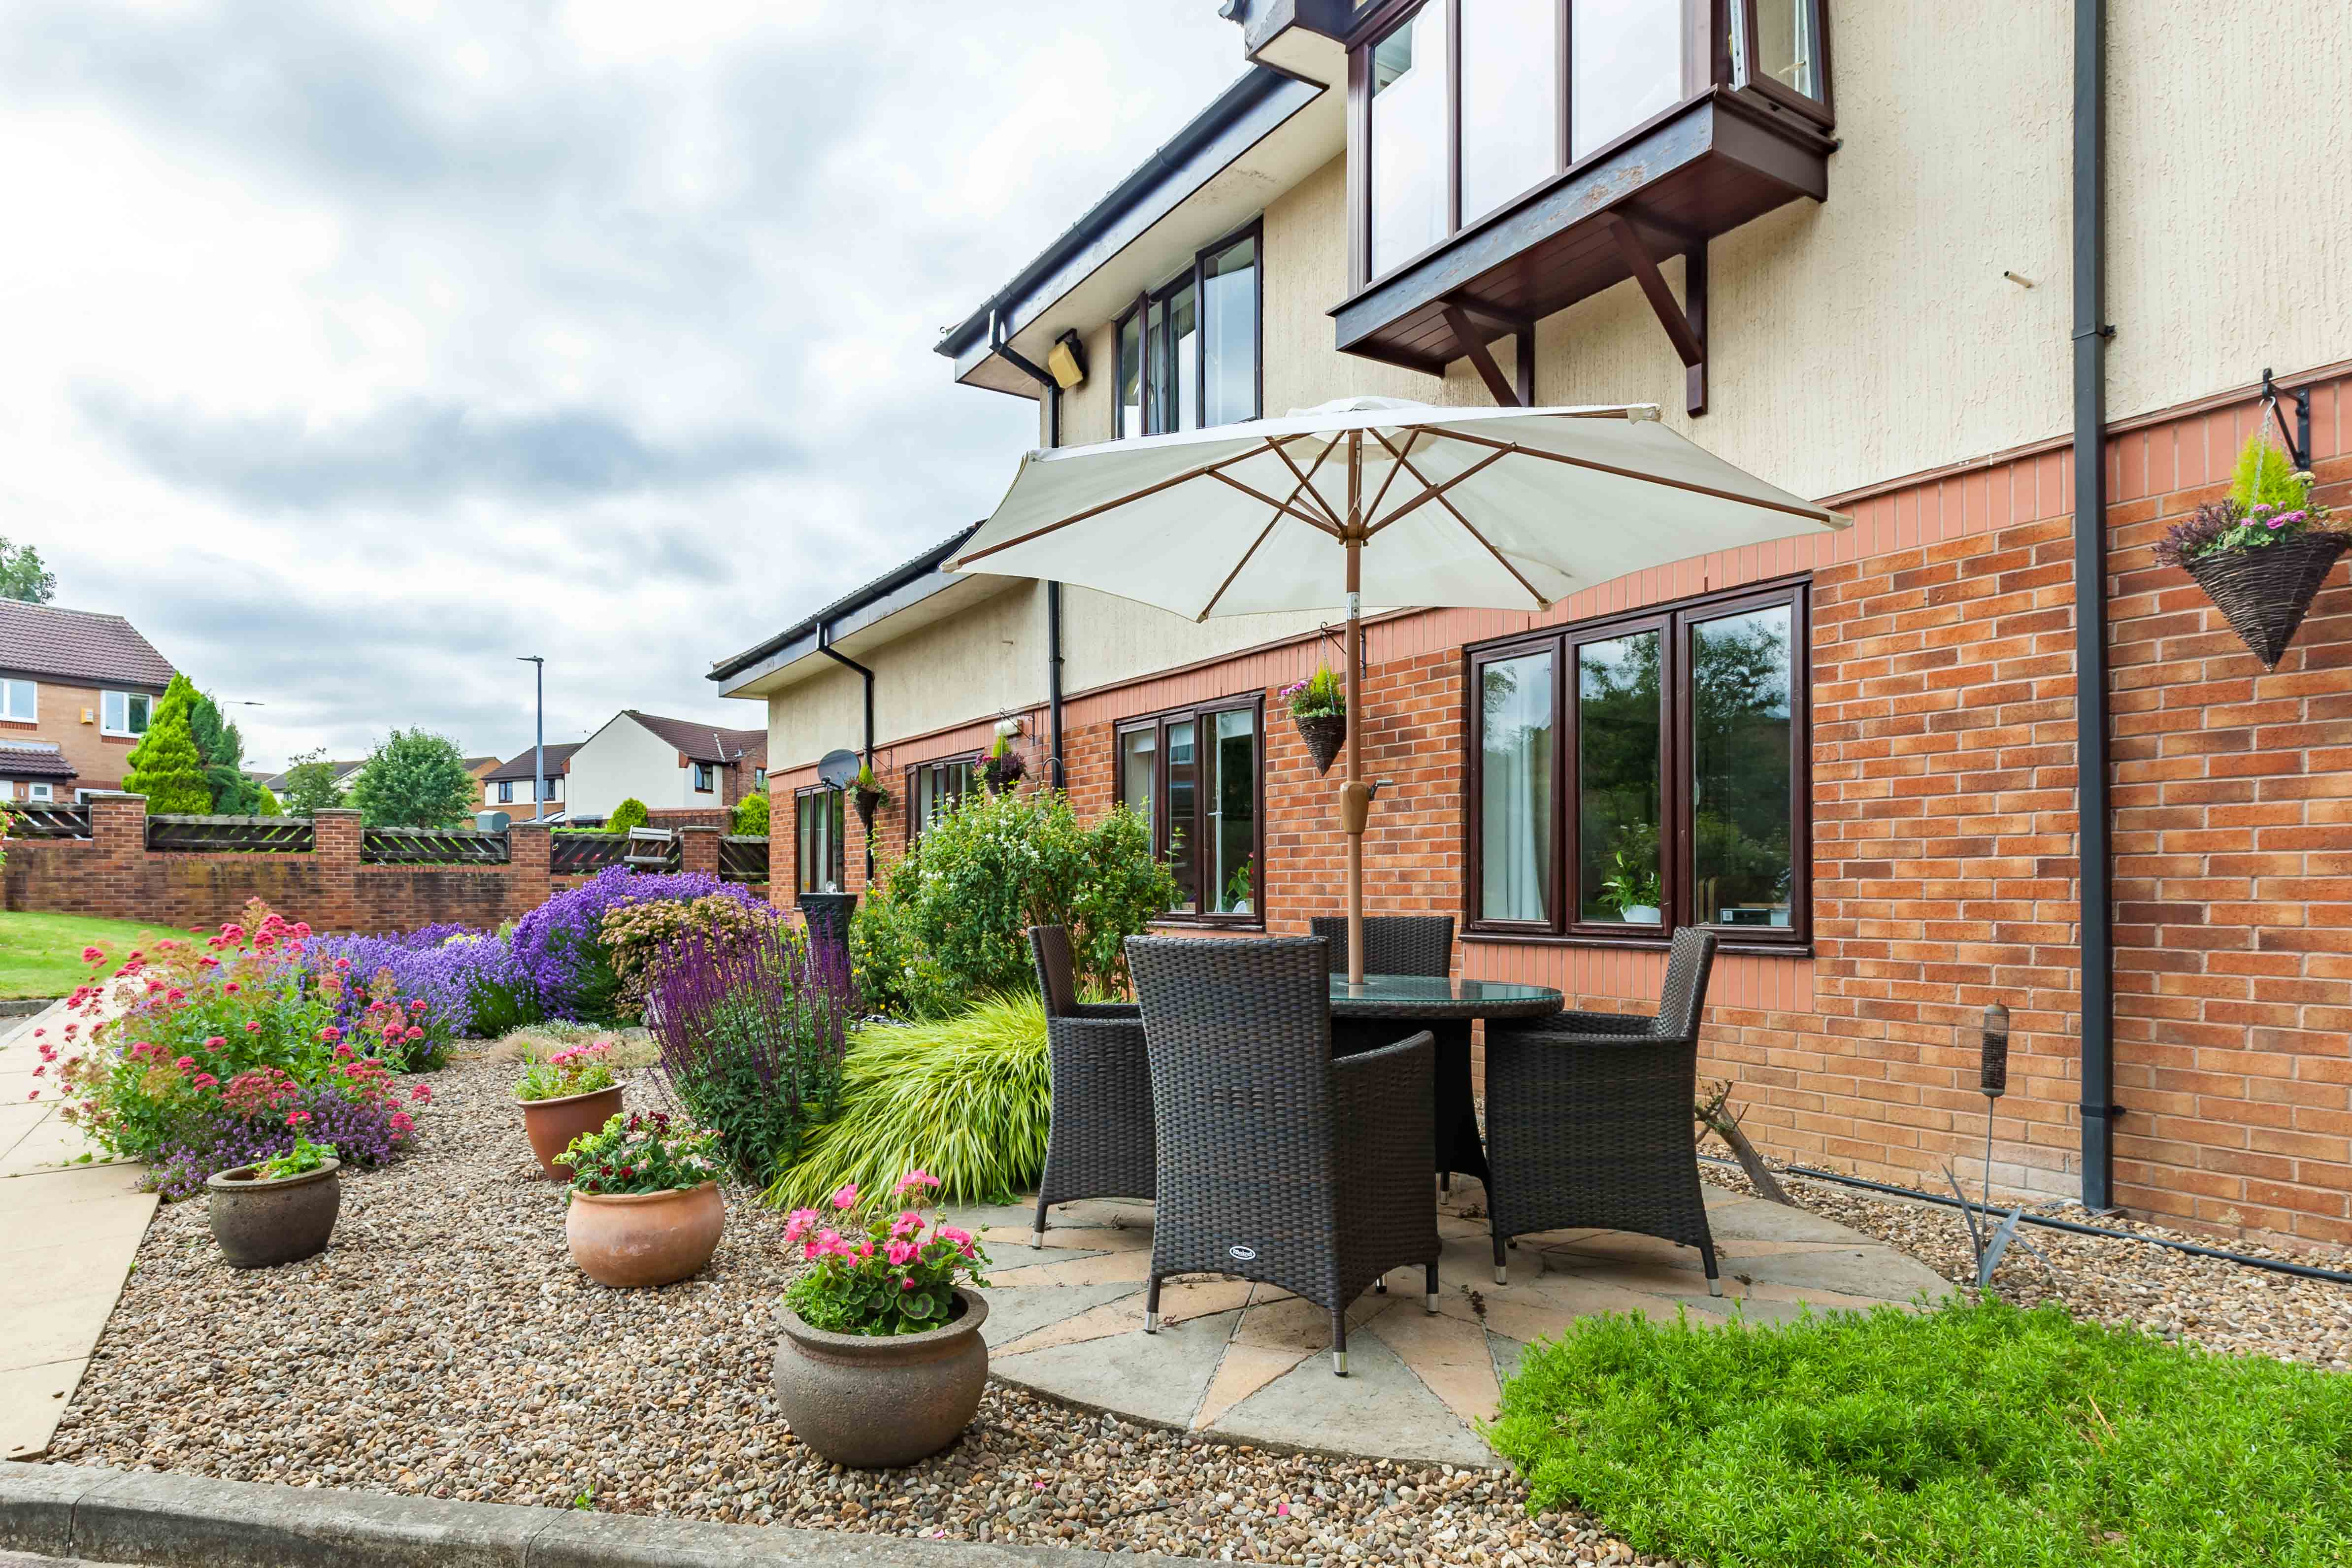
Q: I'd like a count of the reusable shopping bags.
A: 0